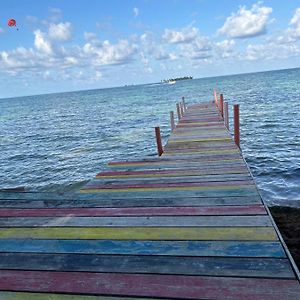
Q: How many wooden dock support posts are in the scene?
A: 9